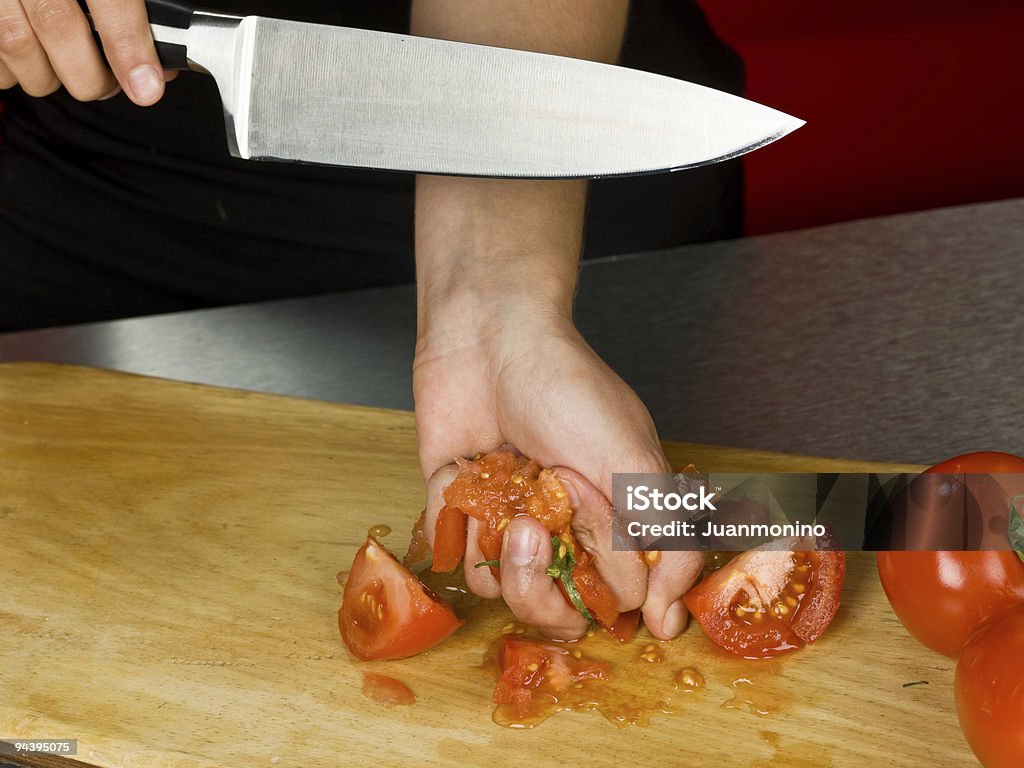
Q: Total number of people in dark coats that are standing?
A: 1